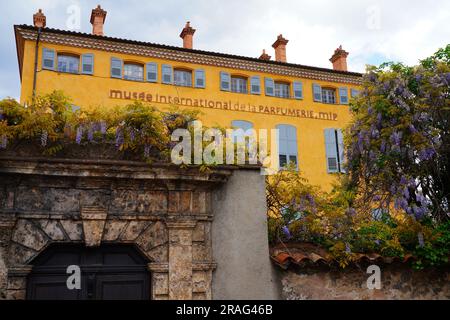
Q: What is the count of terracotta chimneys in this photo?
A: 6